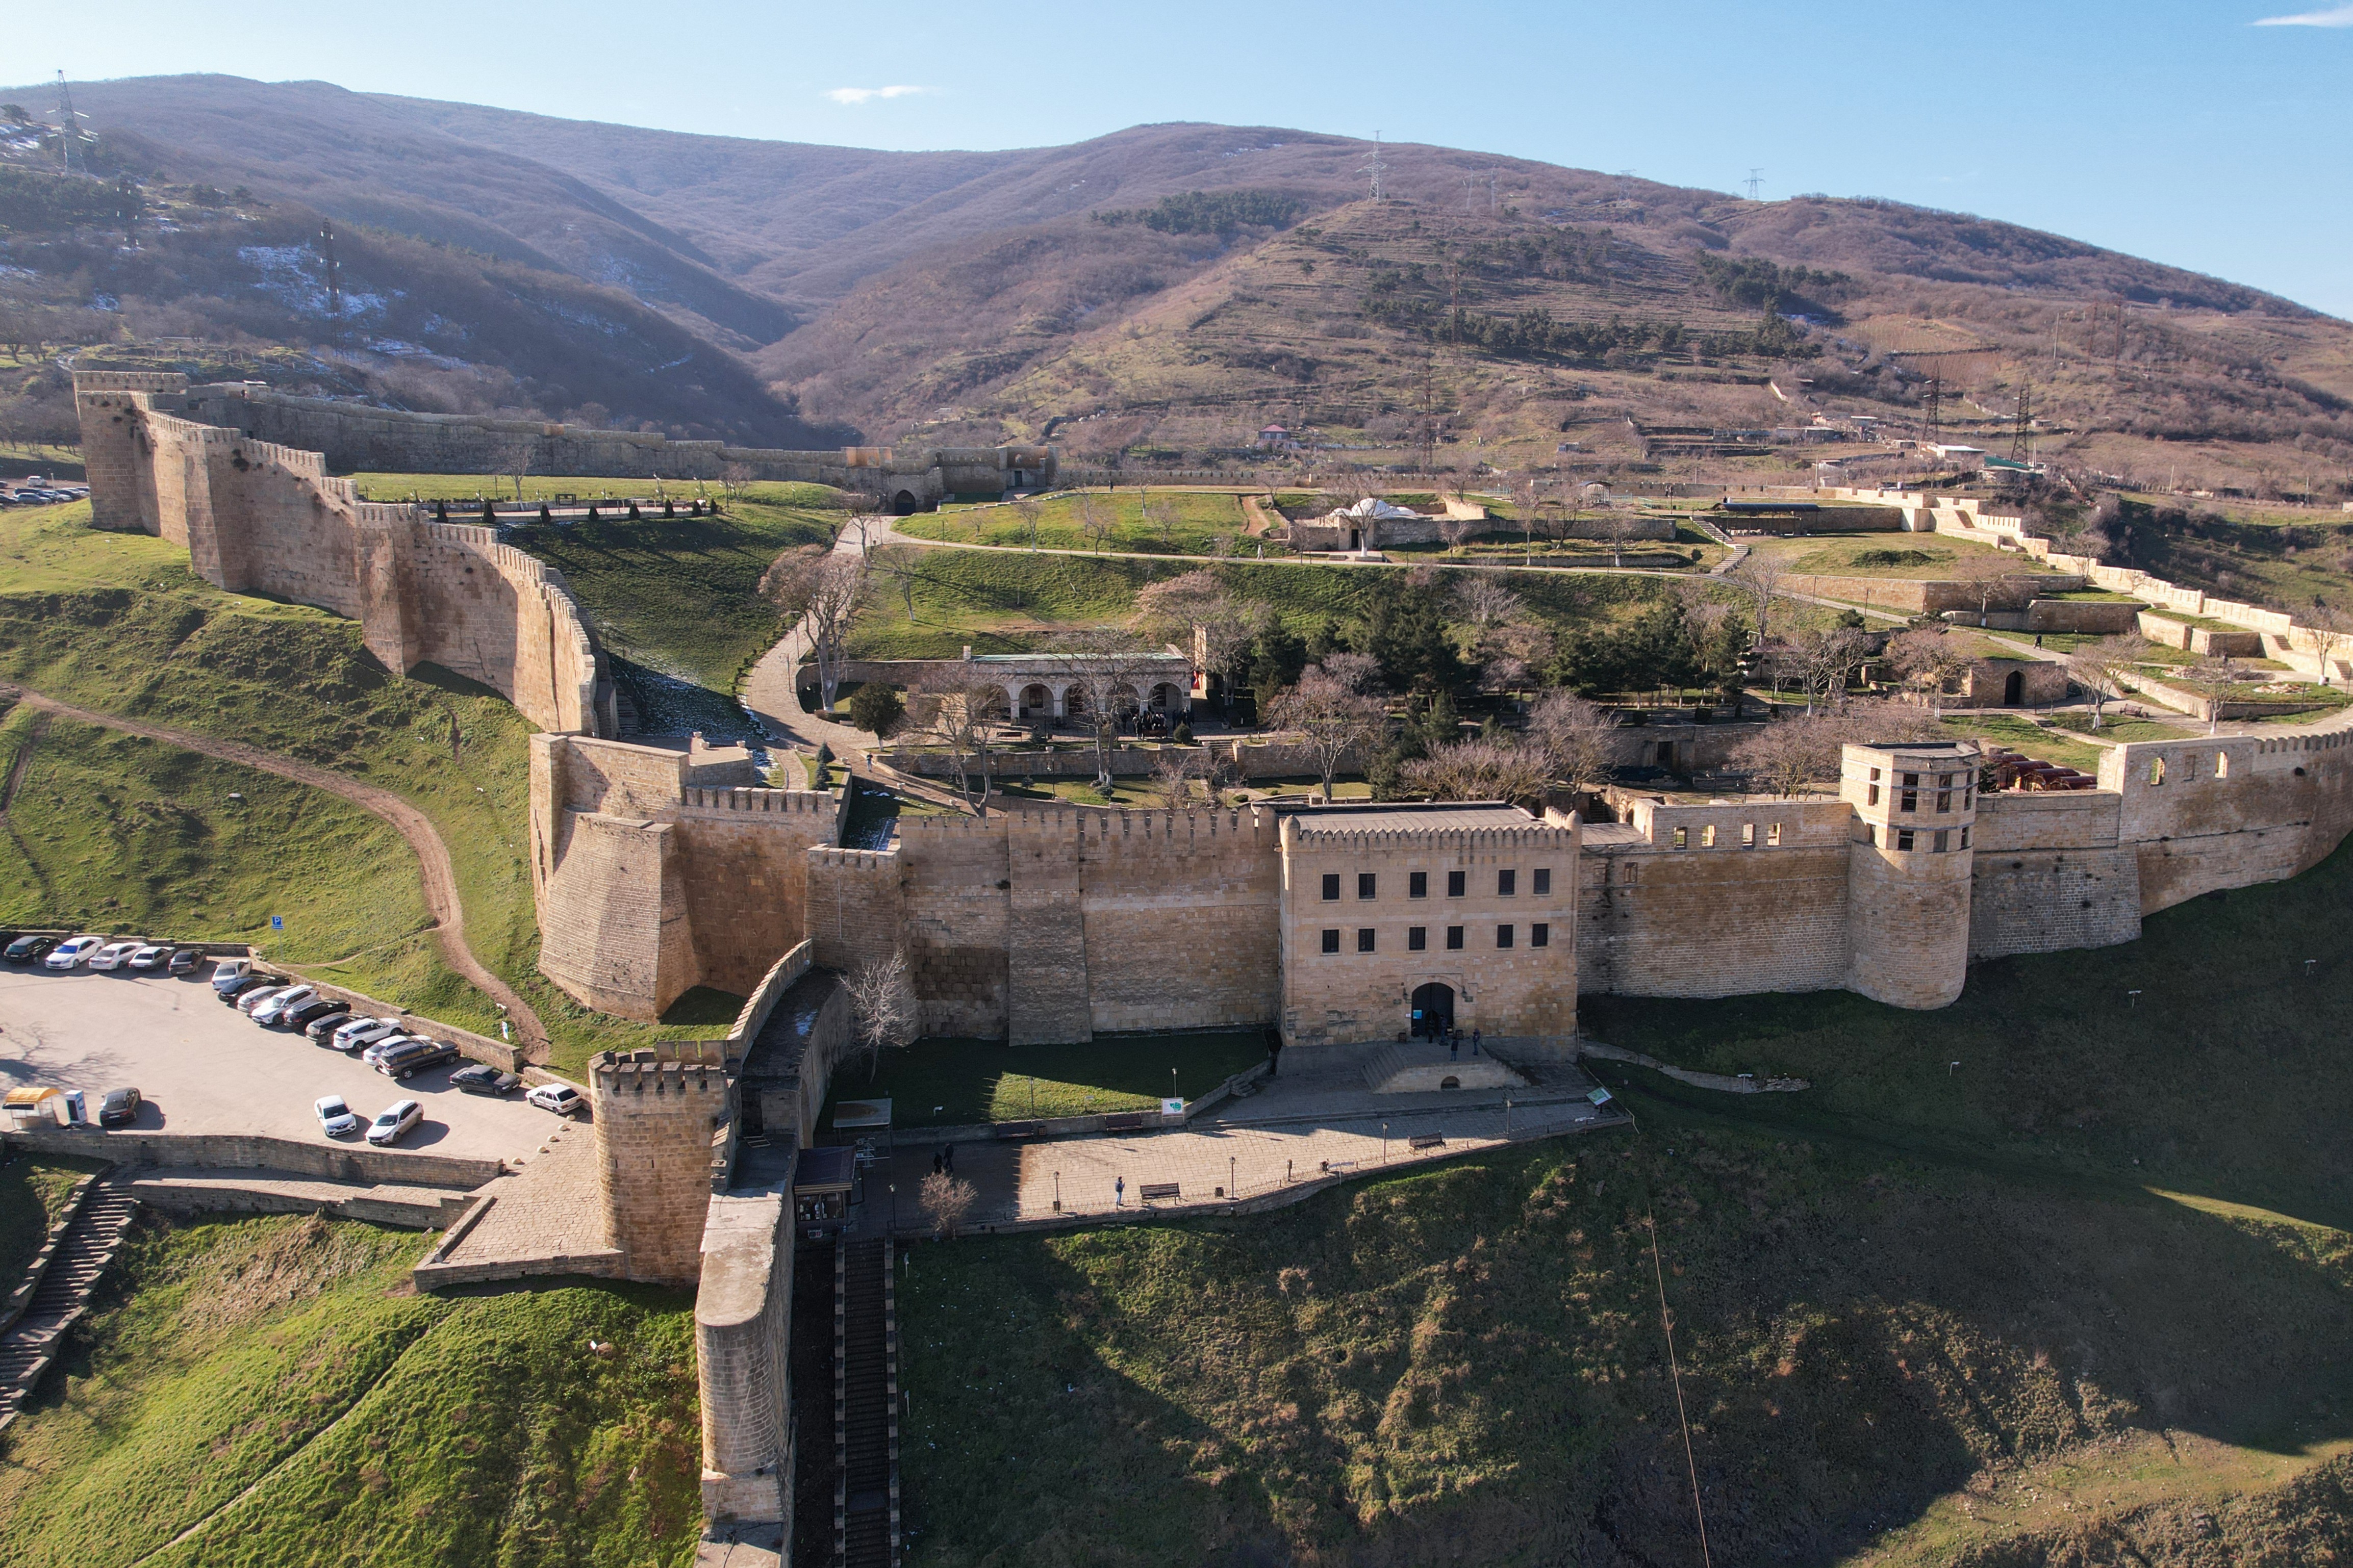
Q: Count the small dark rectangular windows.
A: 12